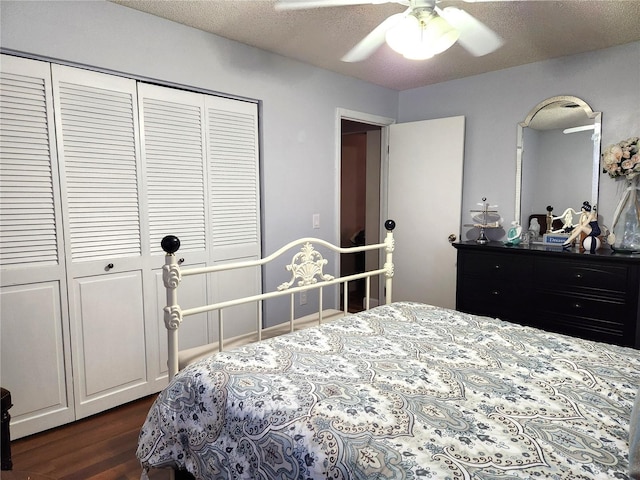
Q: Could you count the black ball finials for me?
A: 2